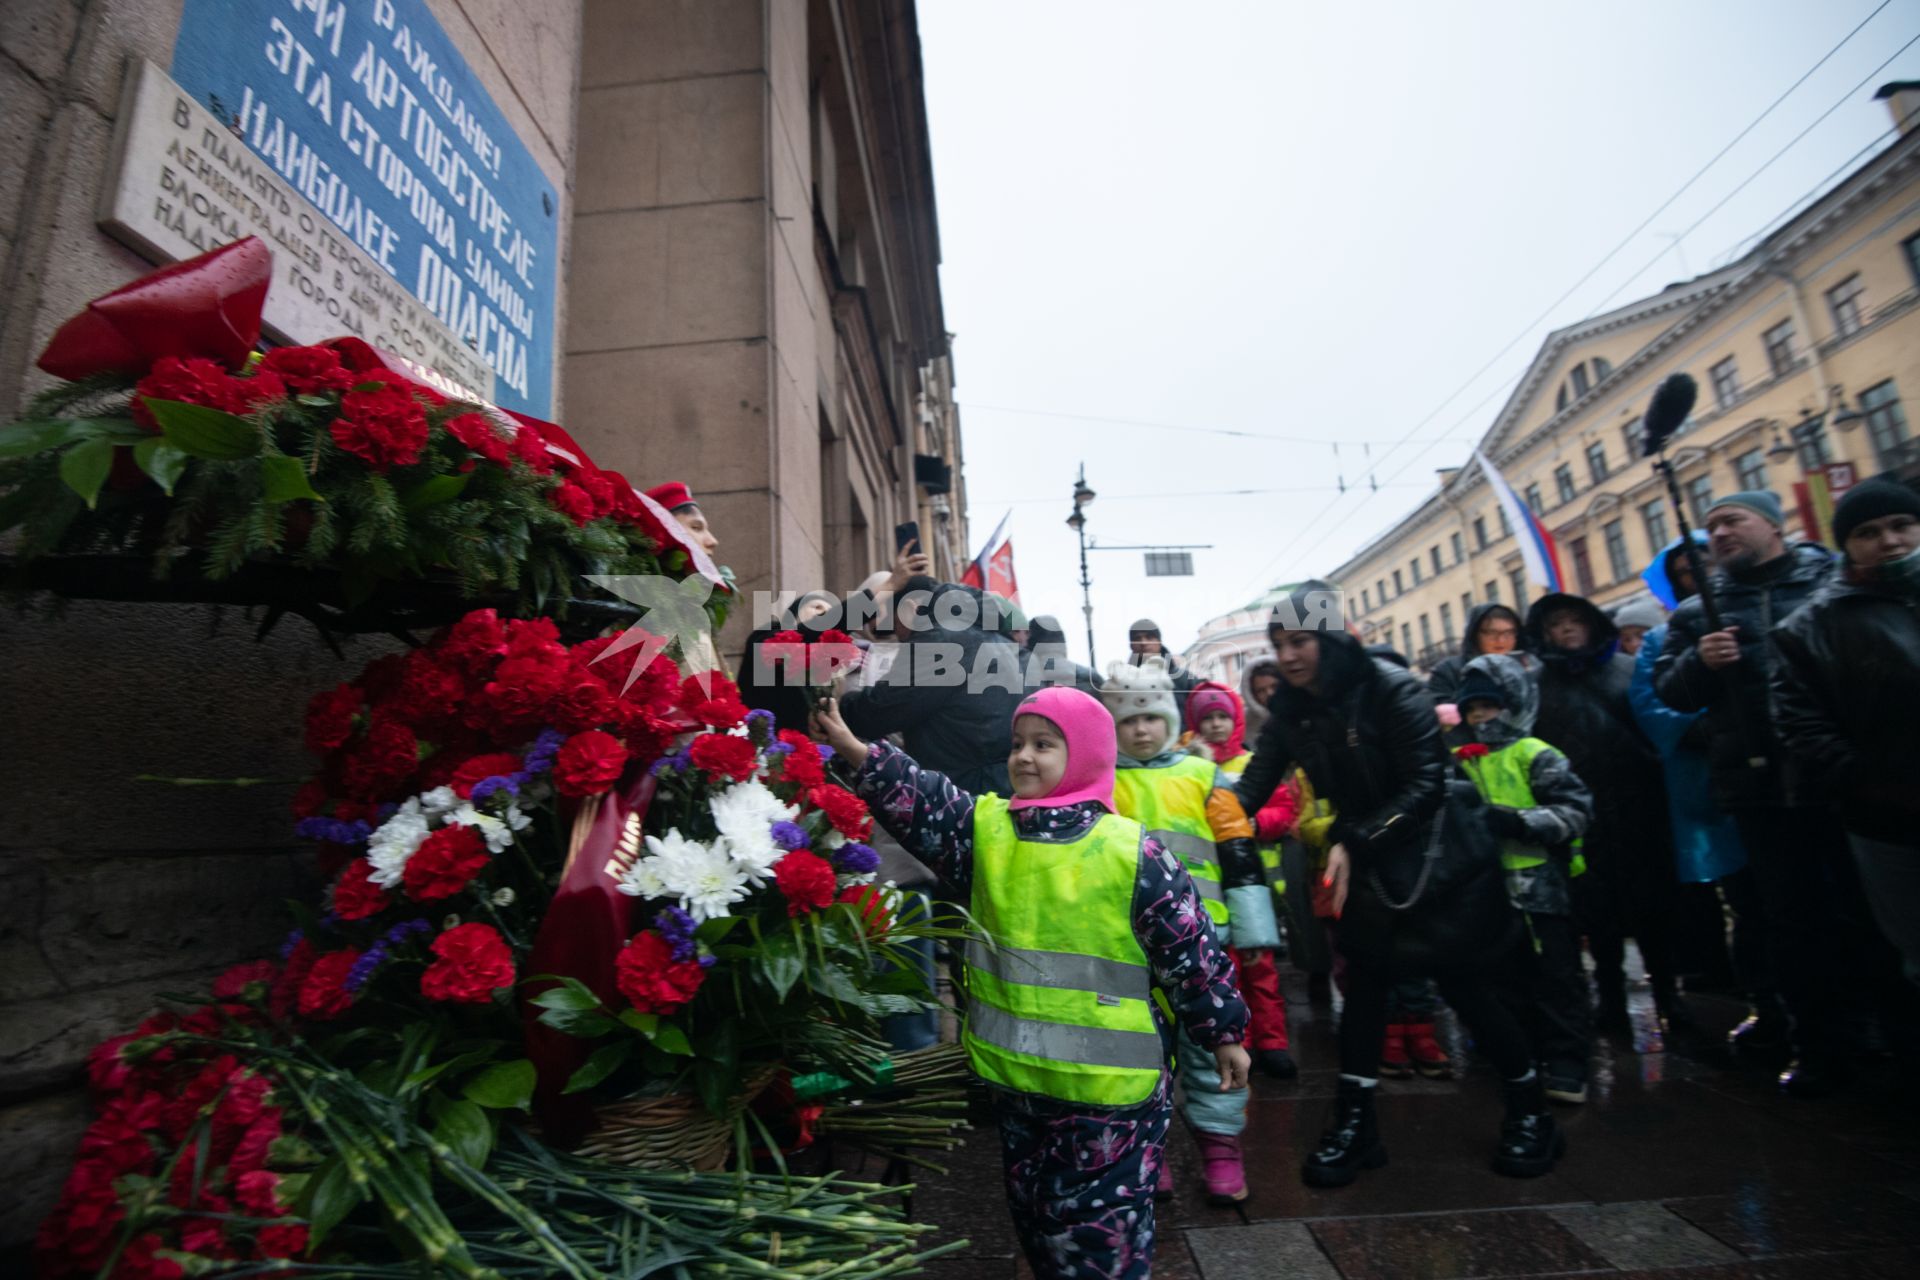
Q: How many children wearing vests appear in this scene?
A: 4